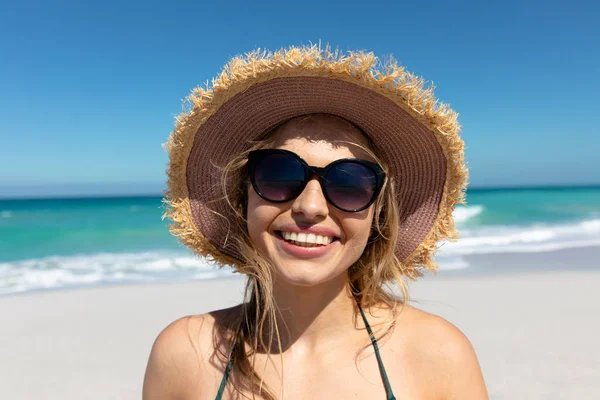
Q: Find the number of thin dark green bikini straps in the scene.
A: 2